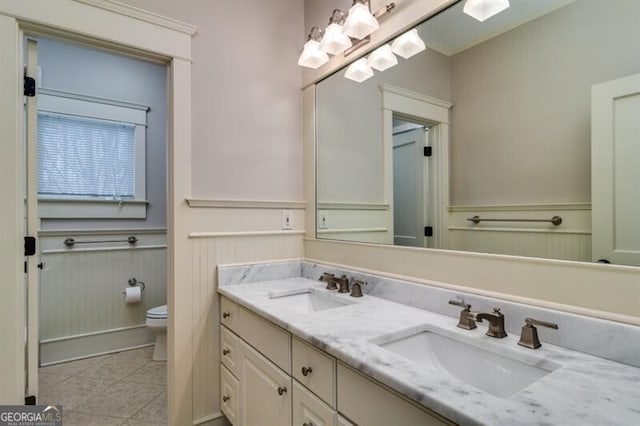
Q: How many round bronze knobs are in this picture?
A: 6